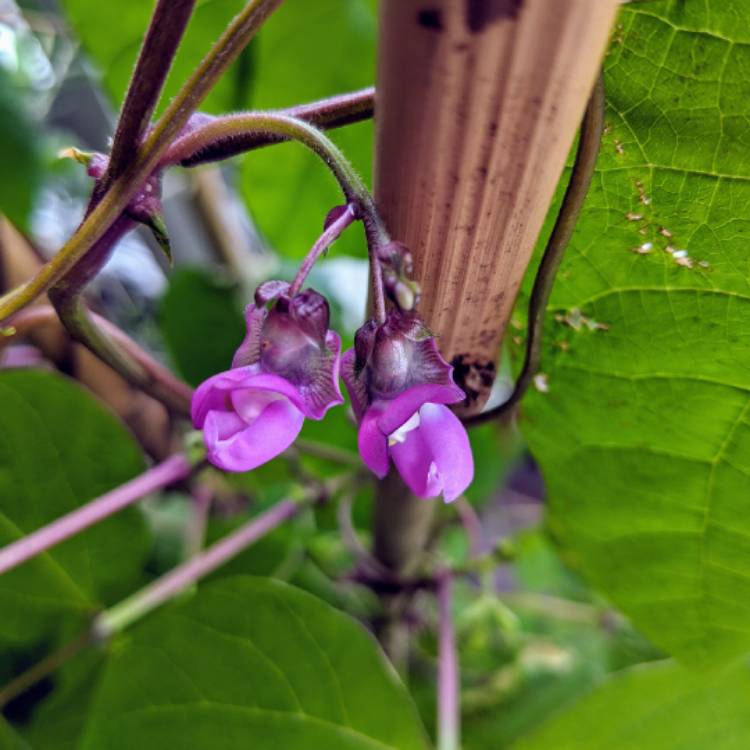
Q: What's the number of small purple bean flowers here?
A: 2